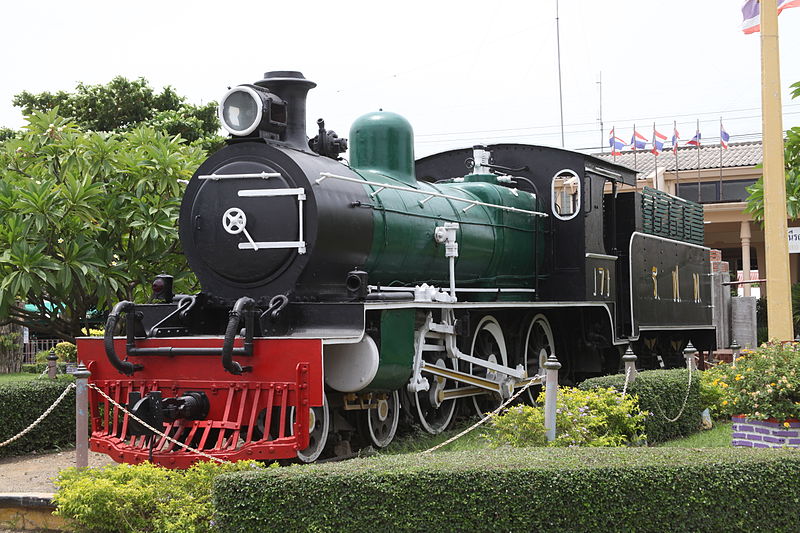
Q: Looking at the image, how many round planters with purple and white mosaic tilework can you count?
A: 1